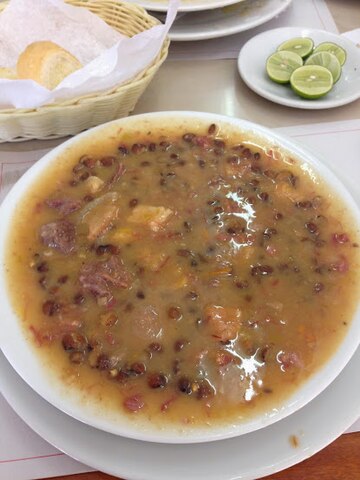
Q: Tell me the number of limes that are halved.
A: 5